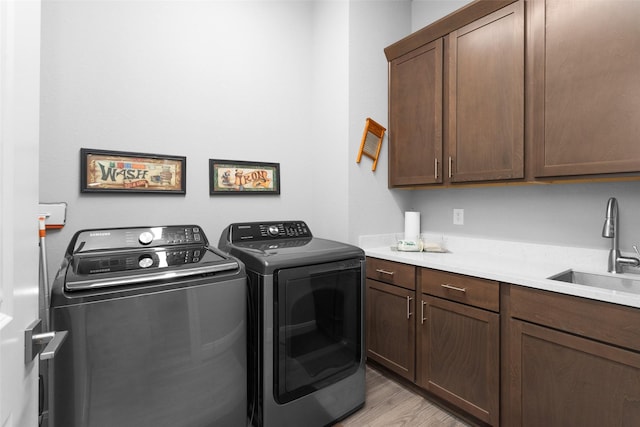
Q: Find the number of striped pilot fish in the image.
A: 0